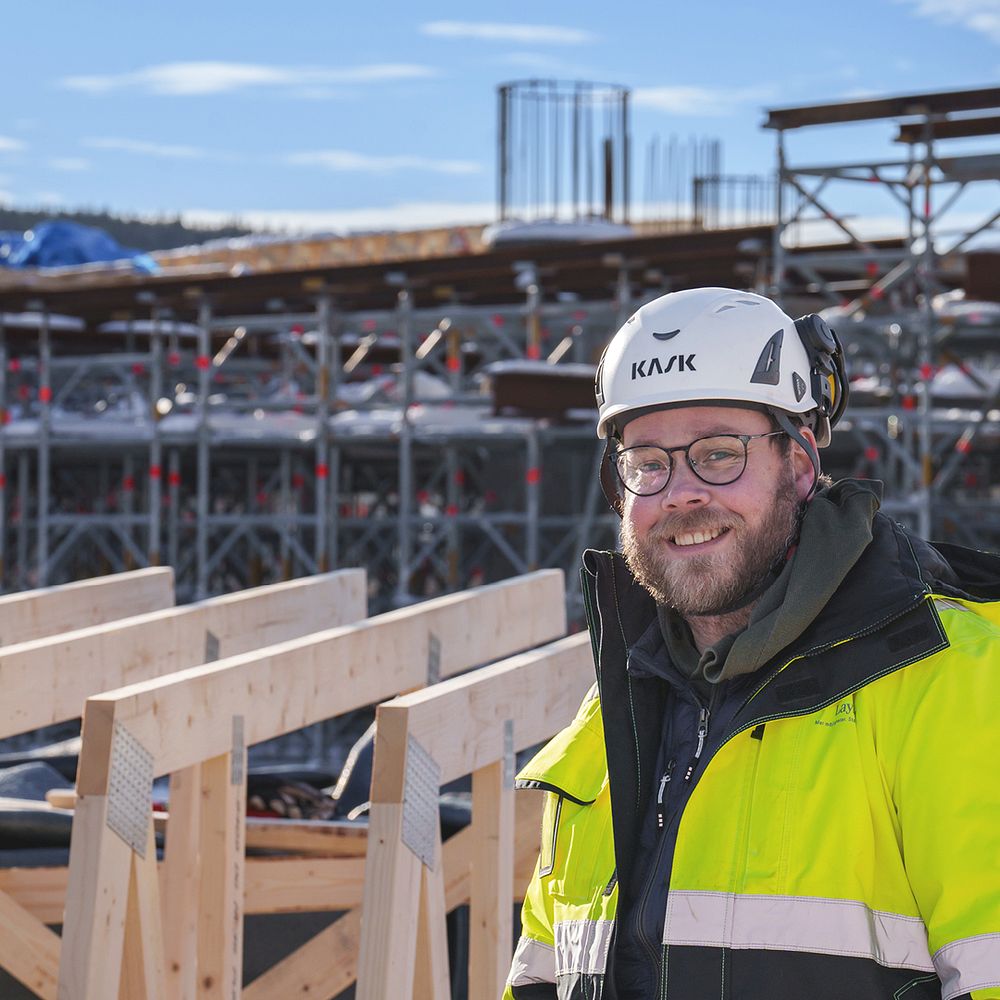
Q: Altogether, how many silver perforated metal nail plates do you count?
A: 6